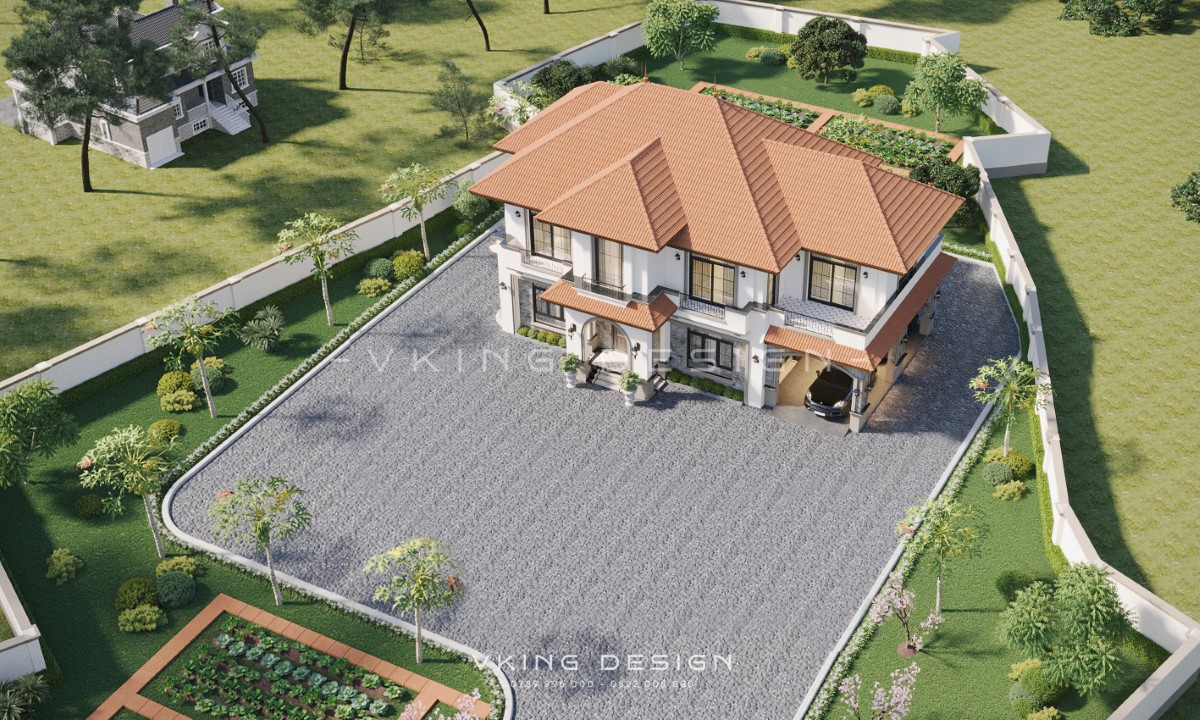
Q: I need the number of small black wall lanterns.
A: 13